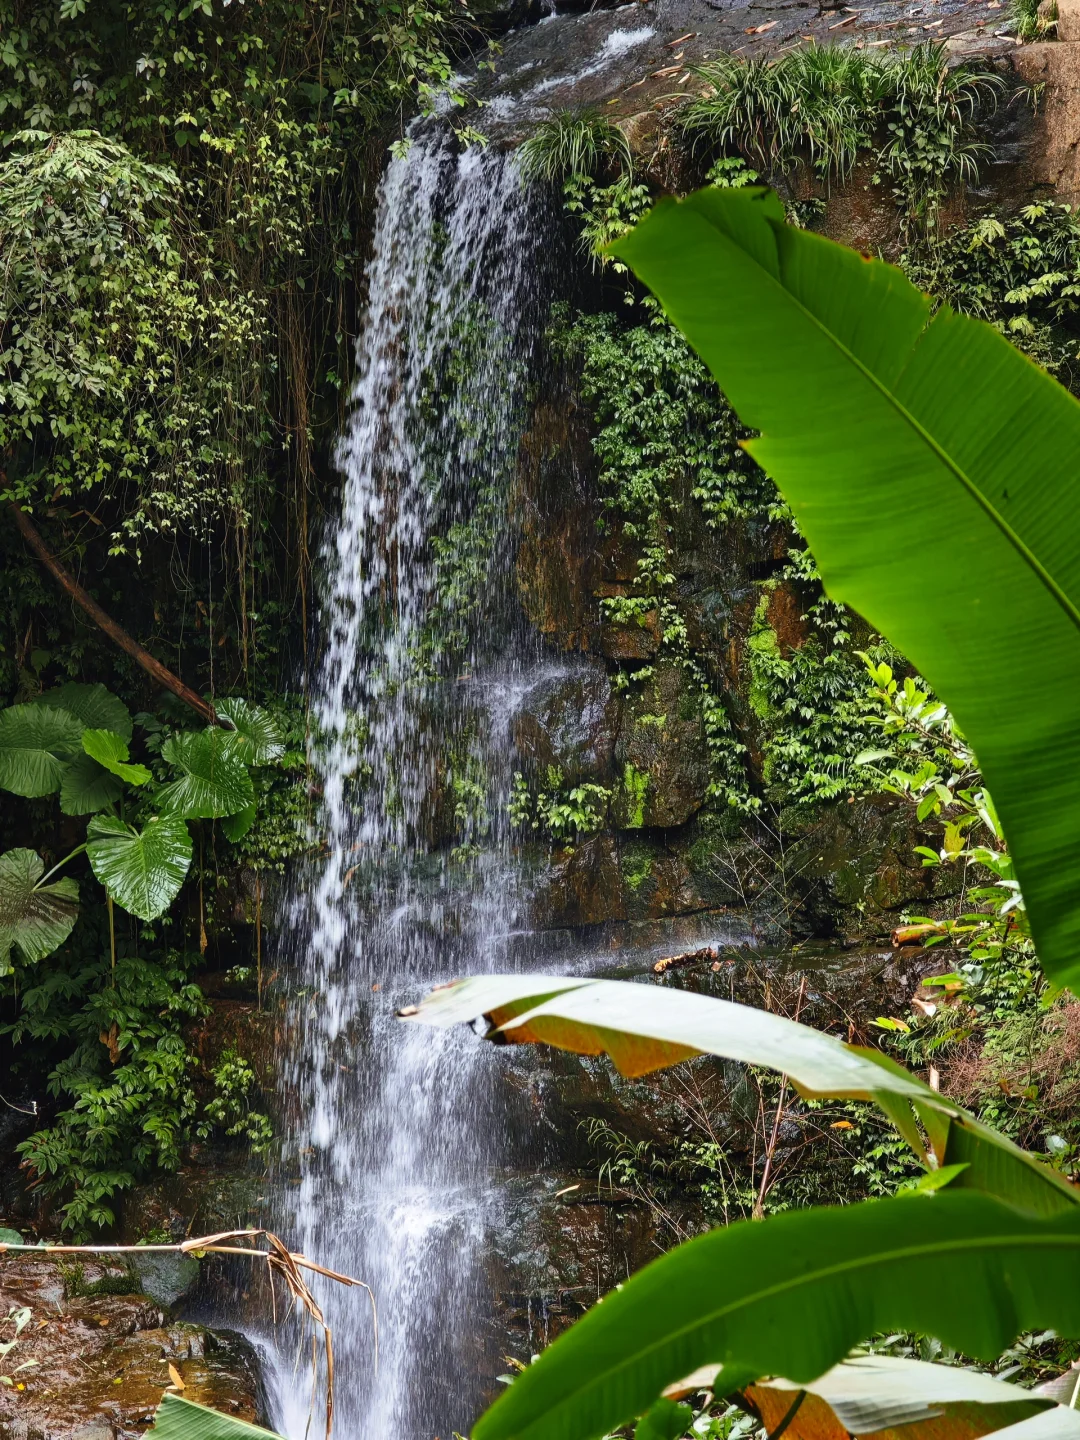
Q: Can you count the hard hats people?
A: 0